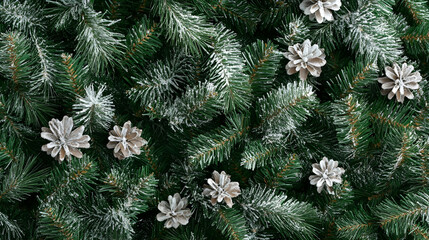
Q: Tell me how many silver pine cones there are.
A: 8